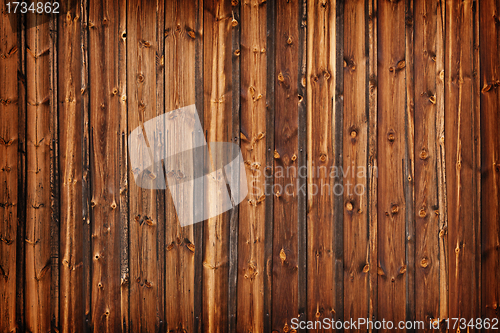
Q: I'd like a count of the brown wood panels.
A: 15